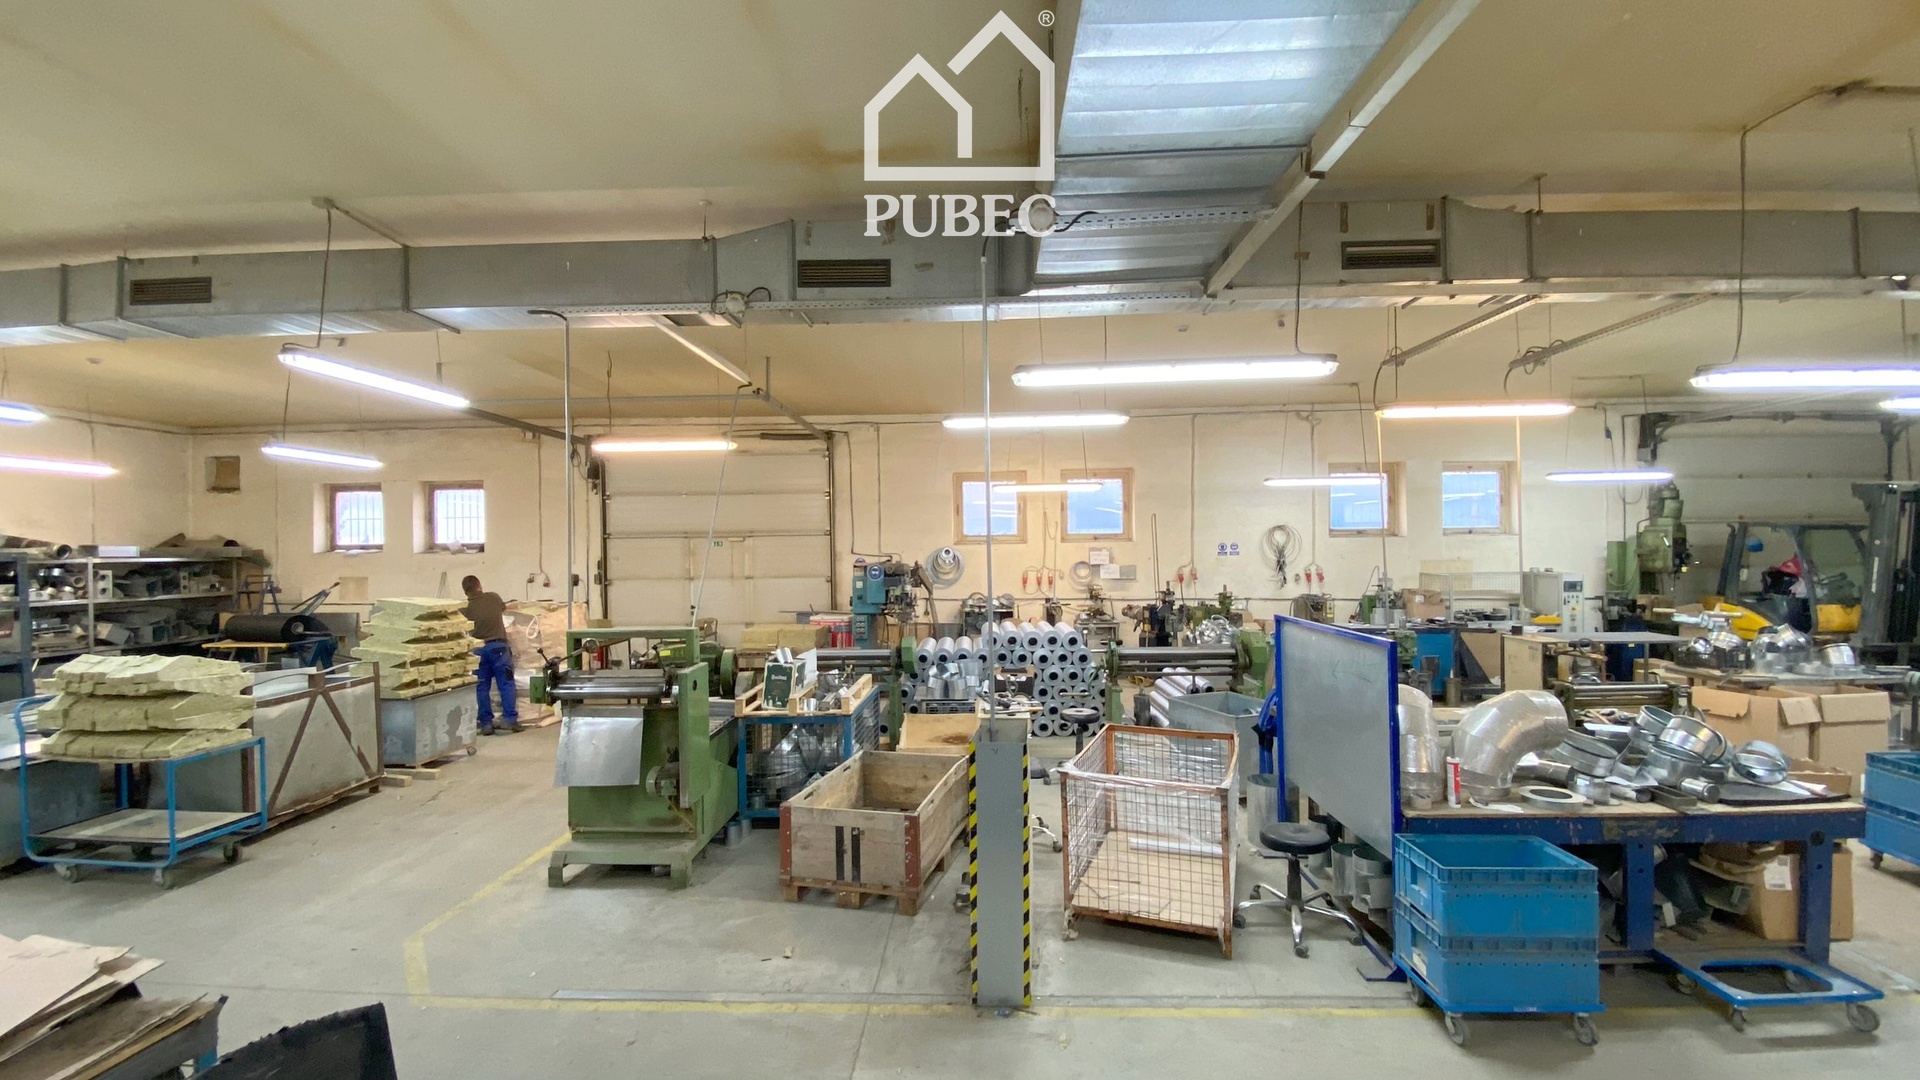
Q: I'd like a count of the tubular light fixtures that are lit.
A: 13